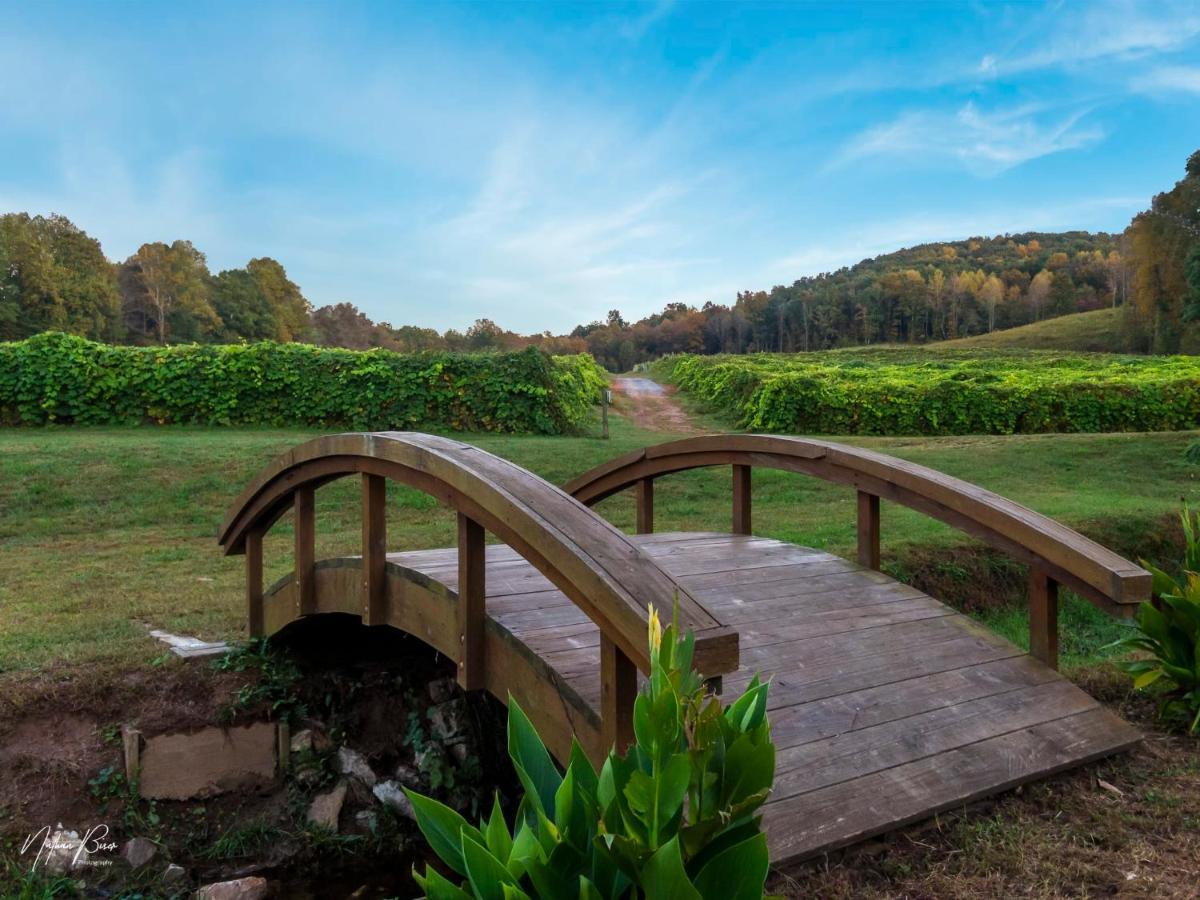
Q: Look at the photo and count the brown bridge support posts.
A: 9